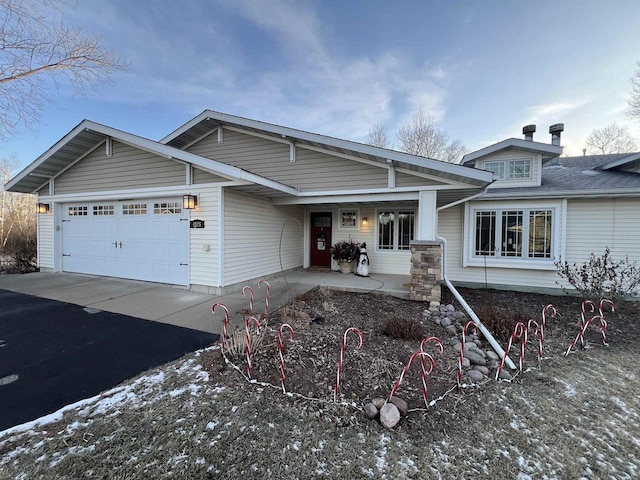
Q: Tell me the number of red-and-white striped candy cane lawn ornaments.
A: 15